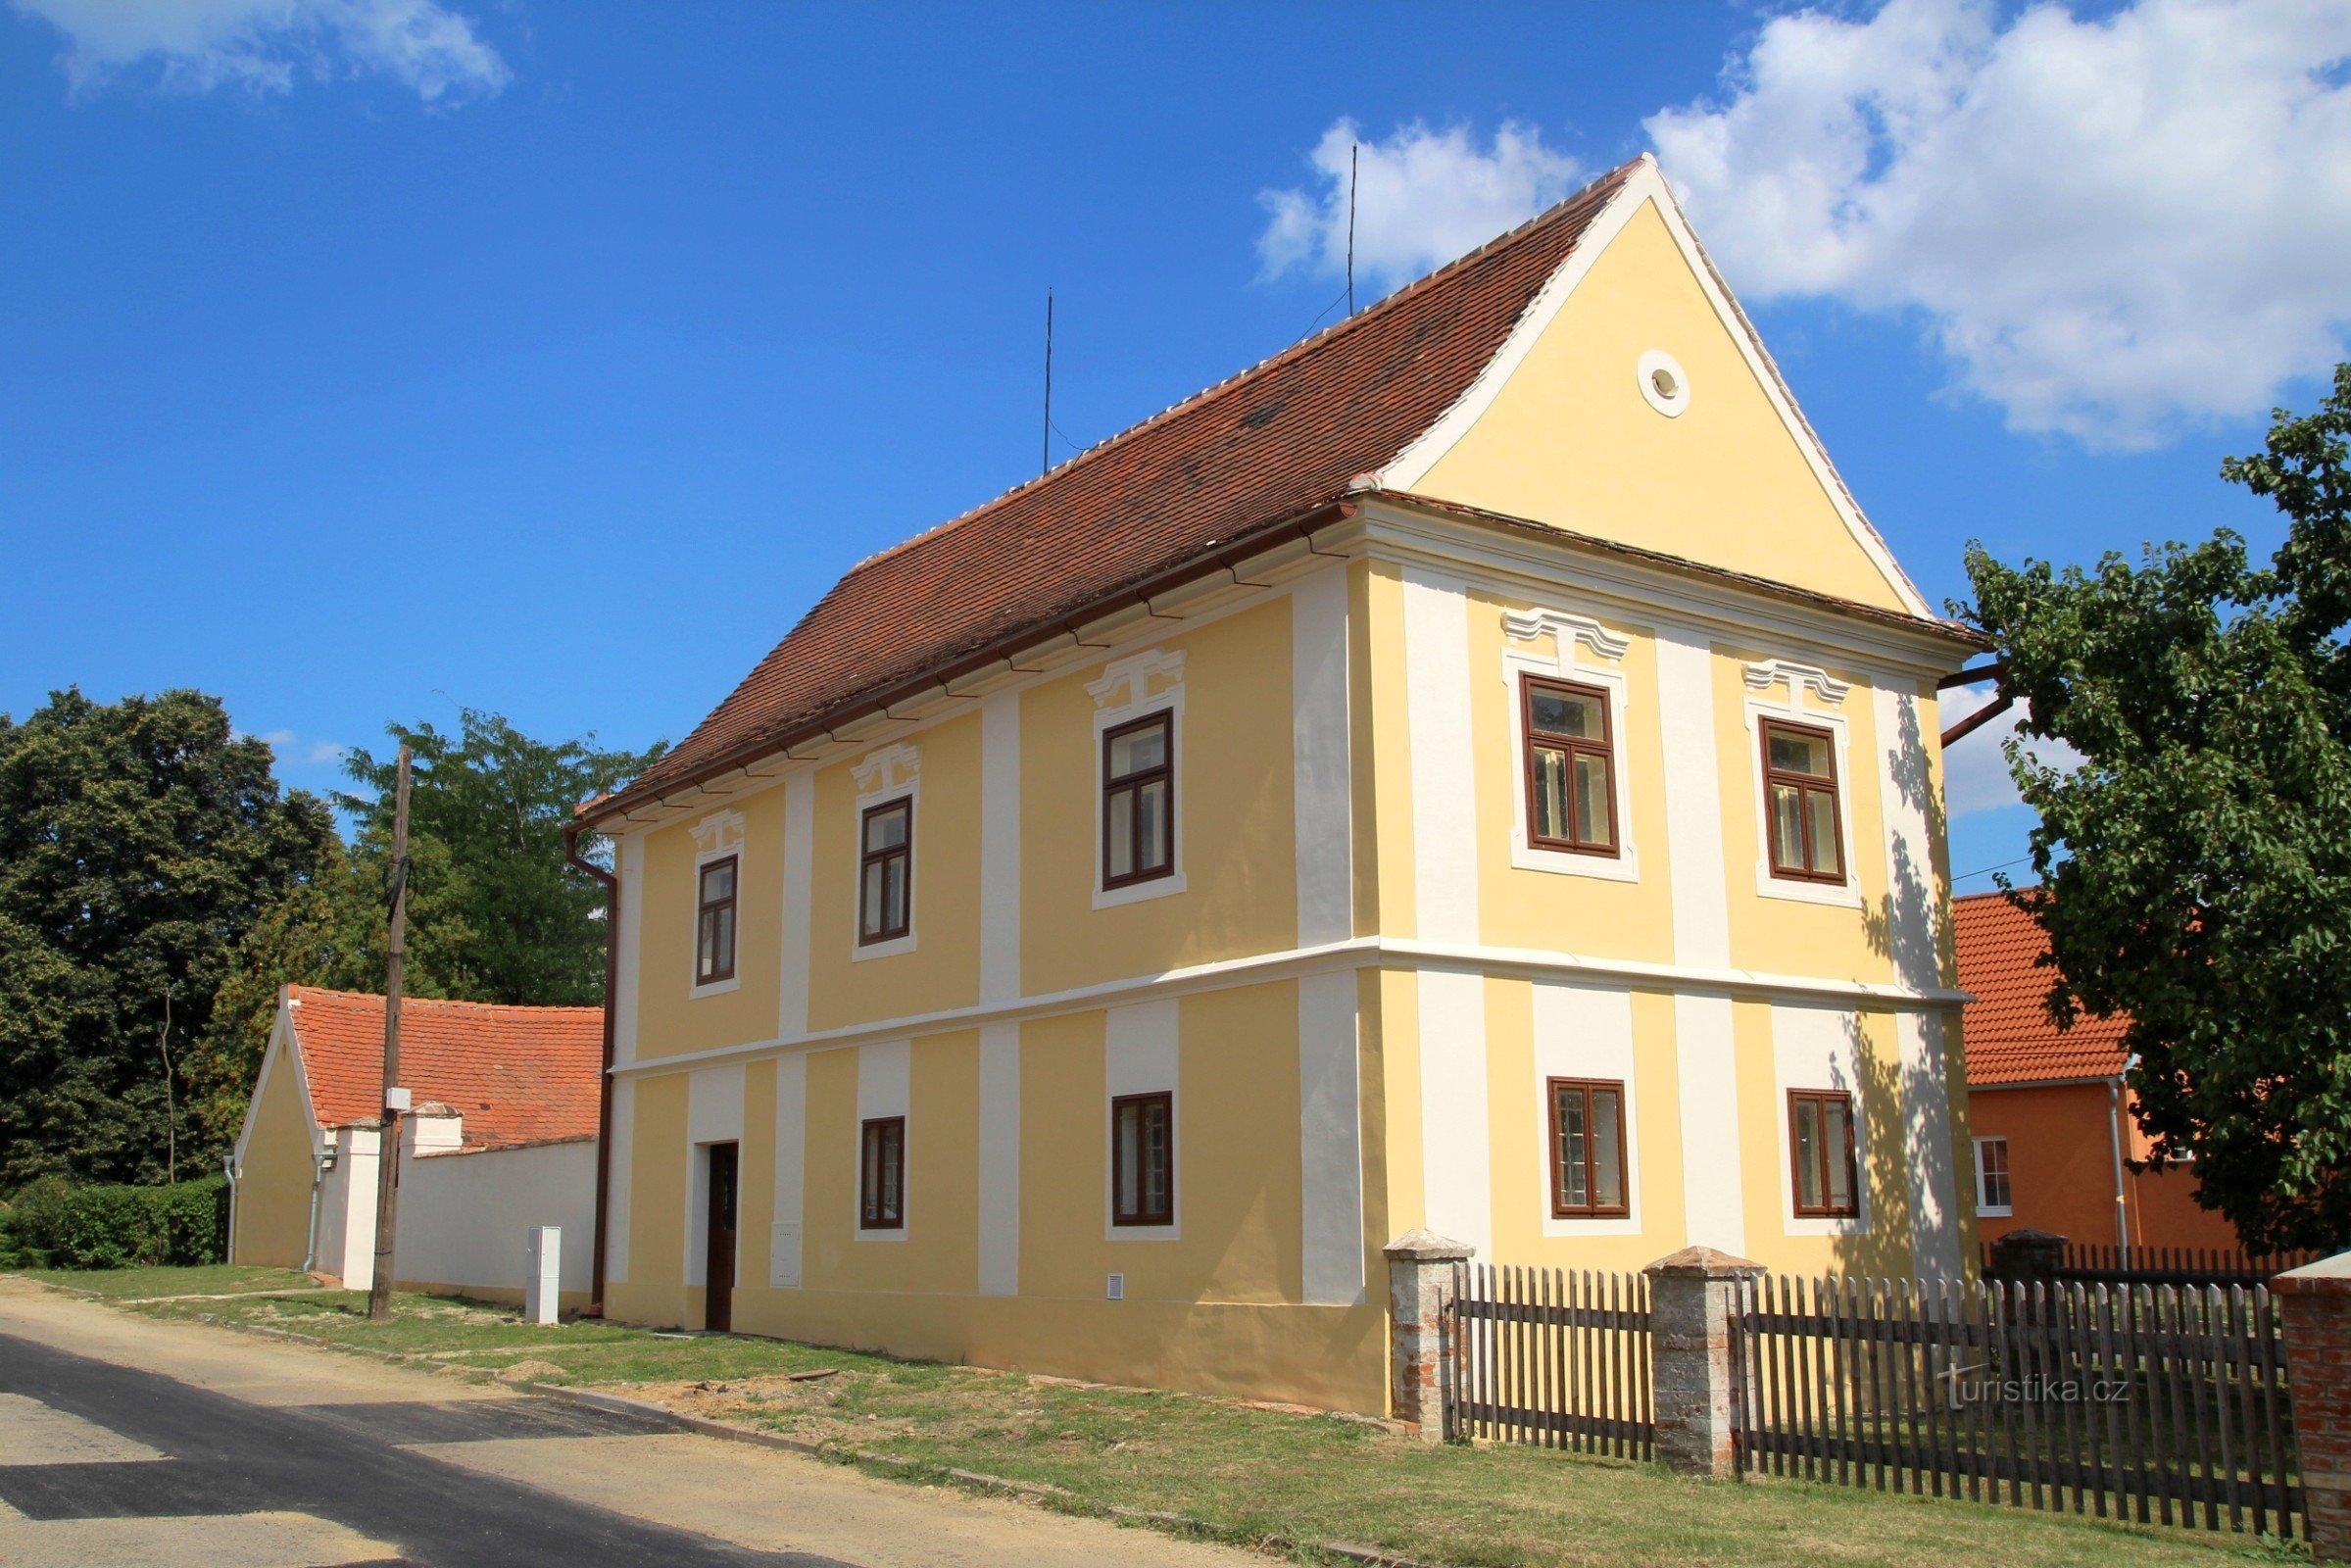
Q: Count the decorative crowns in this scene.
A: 5